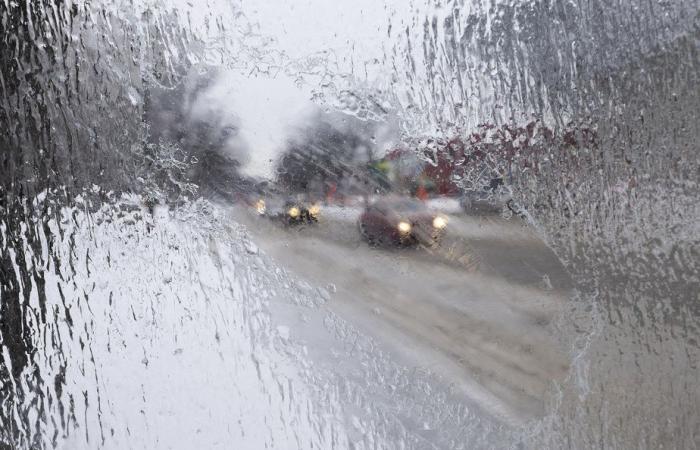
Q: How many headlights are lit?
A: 5